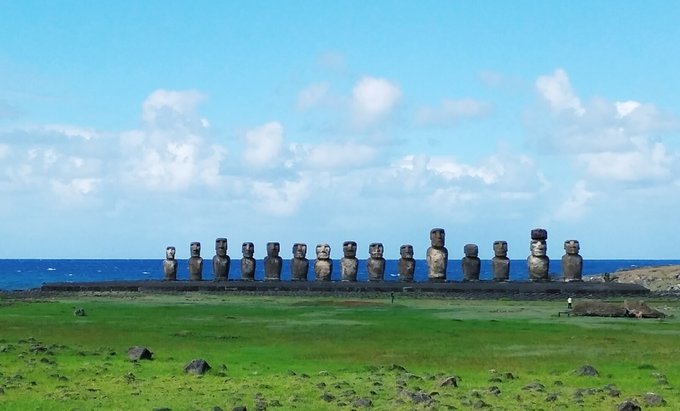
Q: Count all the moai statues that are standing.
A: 15